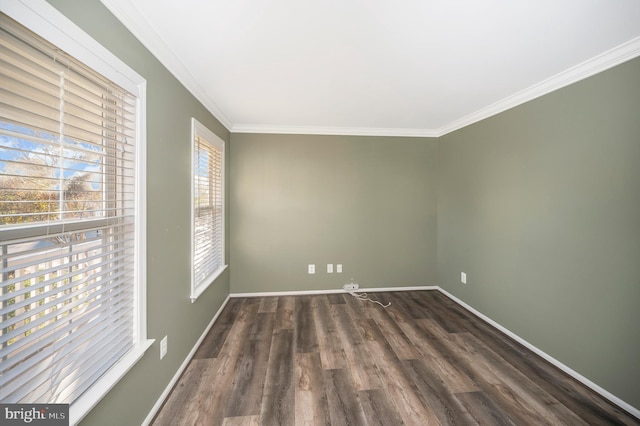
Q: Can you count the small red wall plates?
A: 0